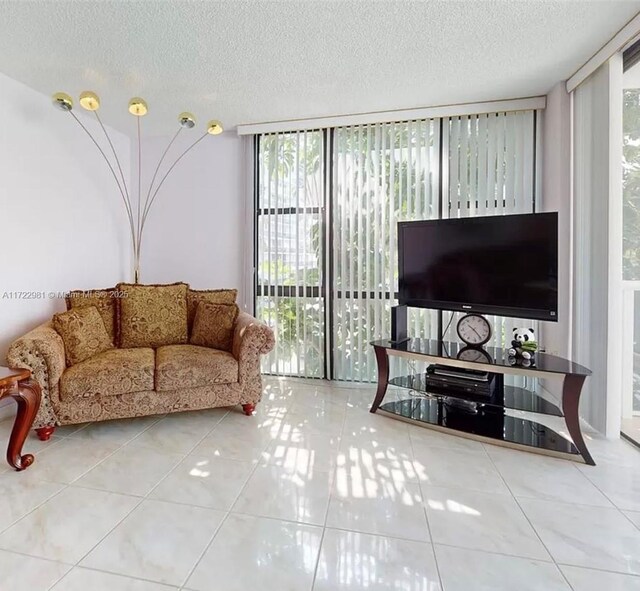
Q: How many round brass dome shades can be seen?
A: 5